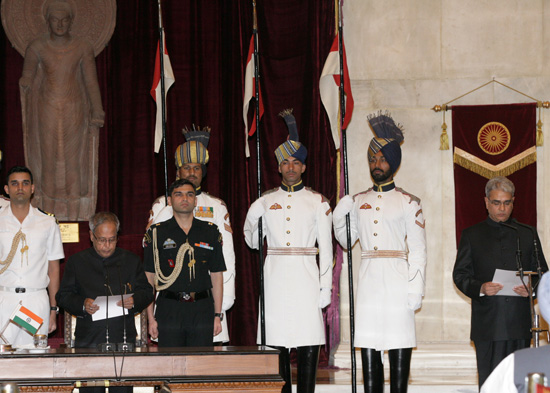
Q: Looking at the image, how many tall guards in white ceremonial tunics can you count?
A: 3